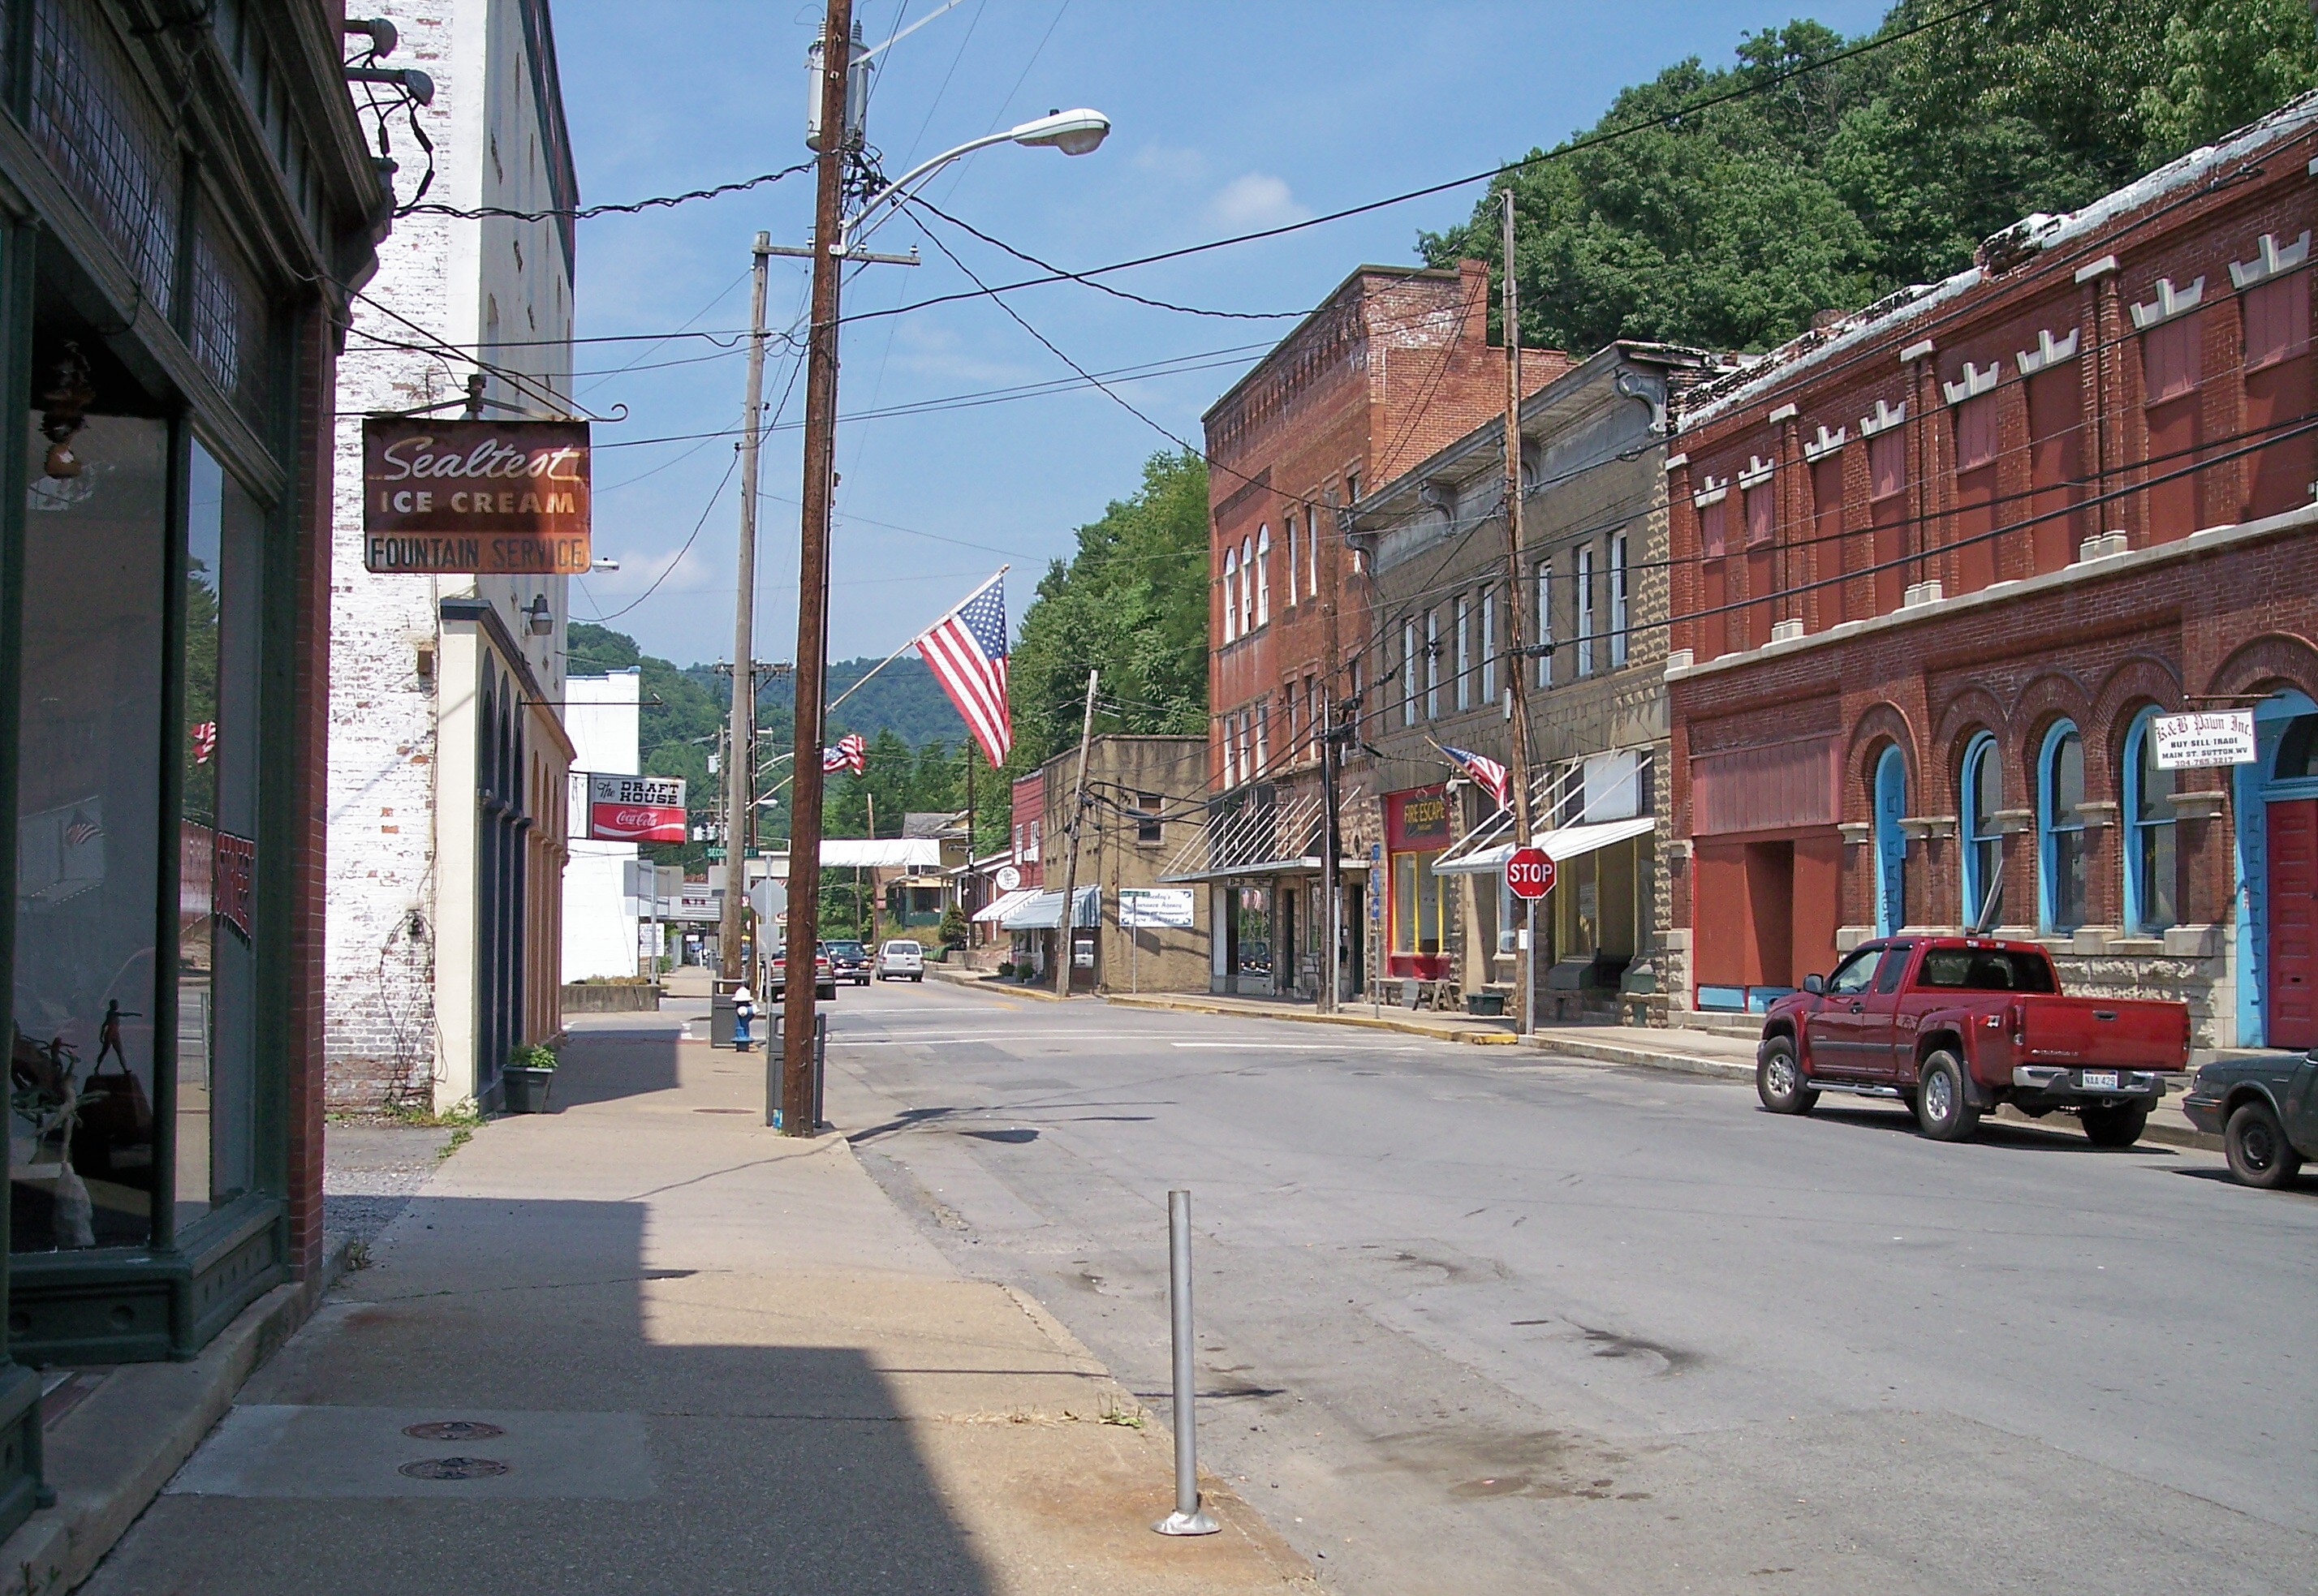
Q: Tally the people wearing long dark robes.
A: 0